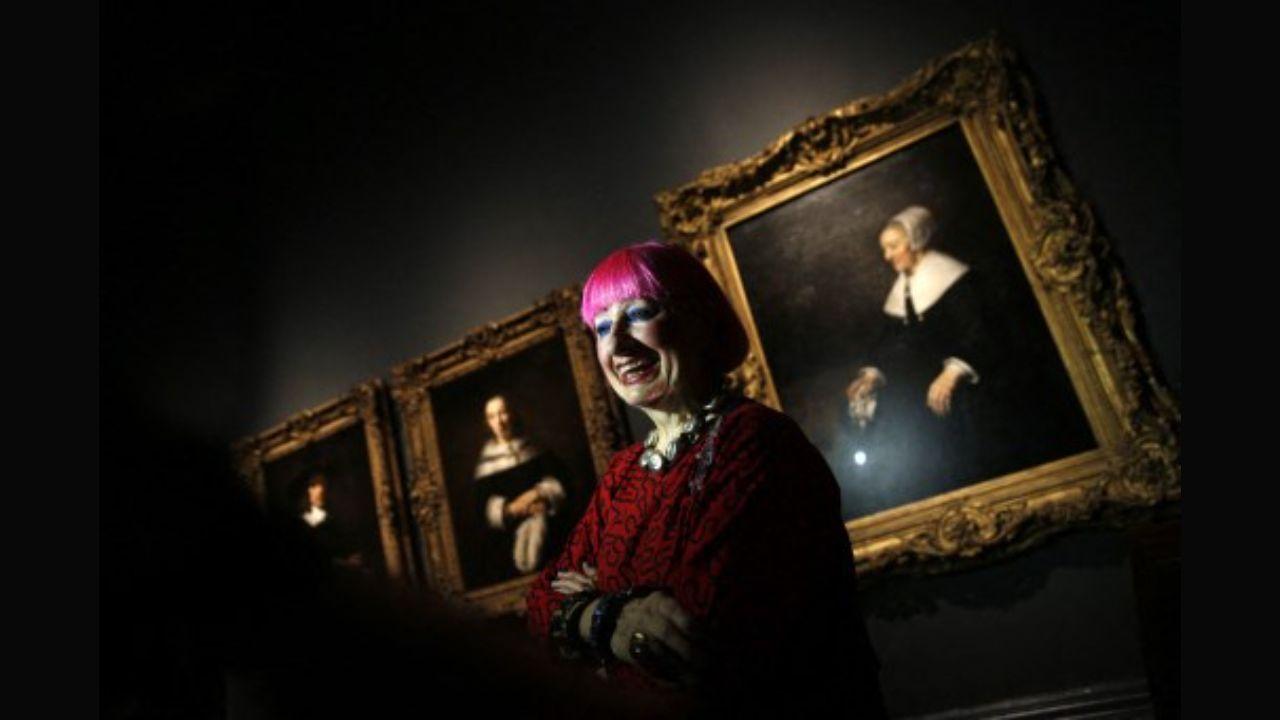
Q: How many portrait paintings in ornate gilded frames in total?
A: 3